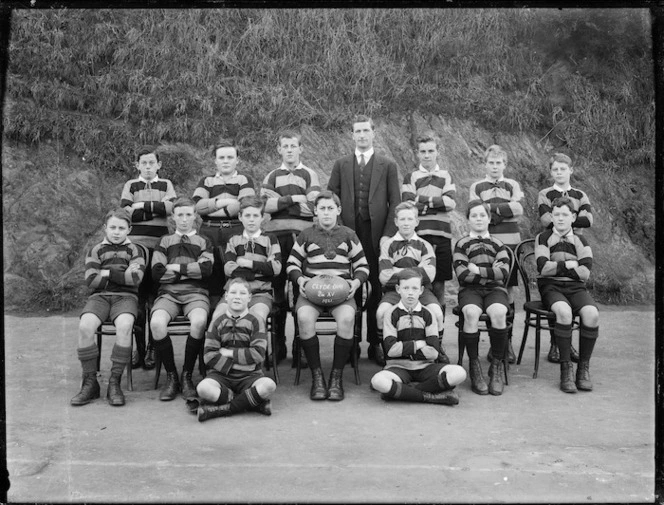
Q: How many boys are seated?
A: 9